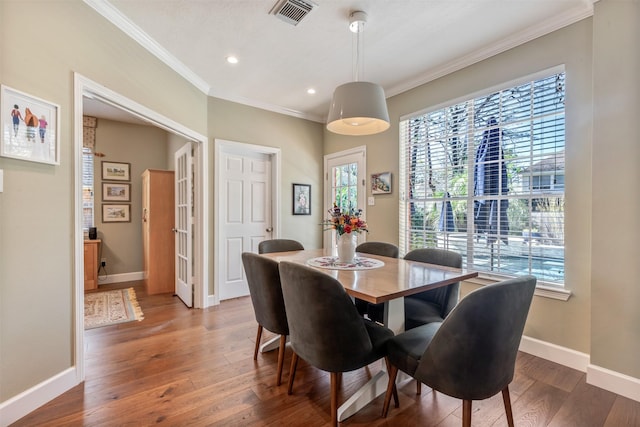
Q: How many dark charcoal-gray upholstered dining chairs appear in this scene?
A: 6